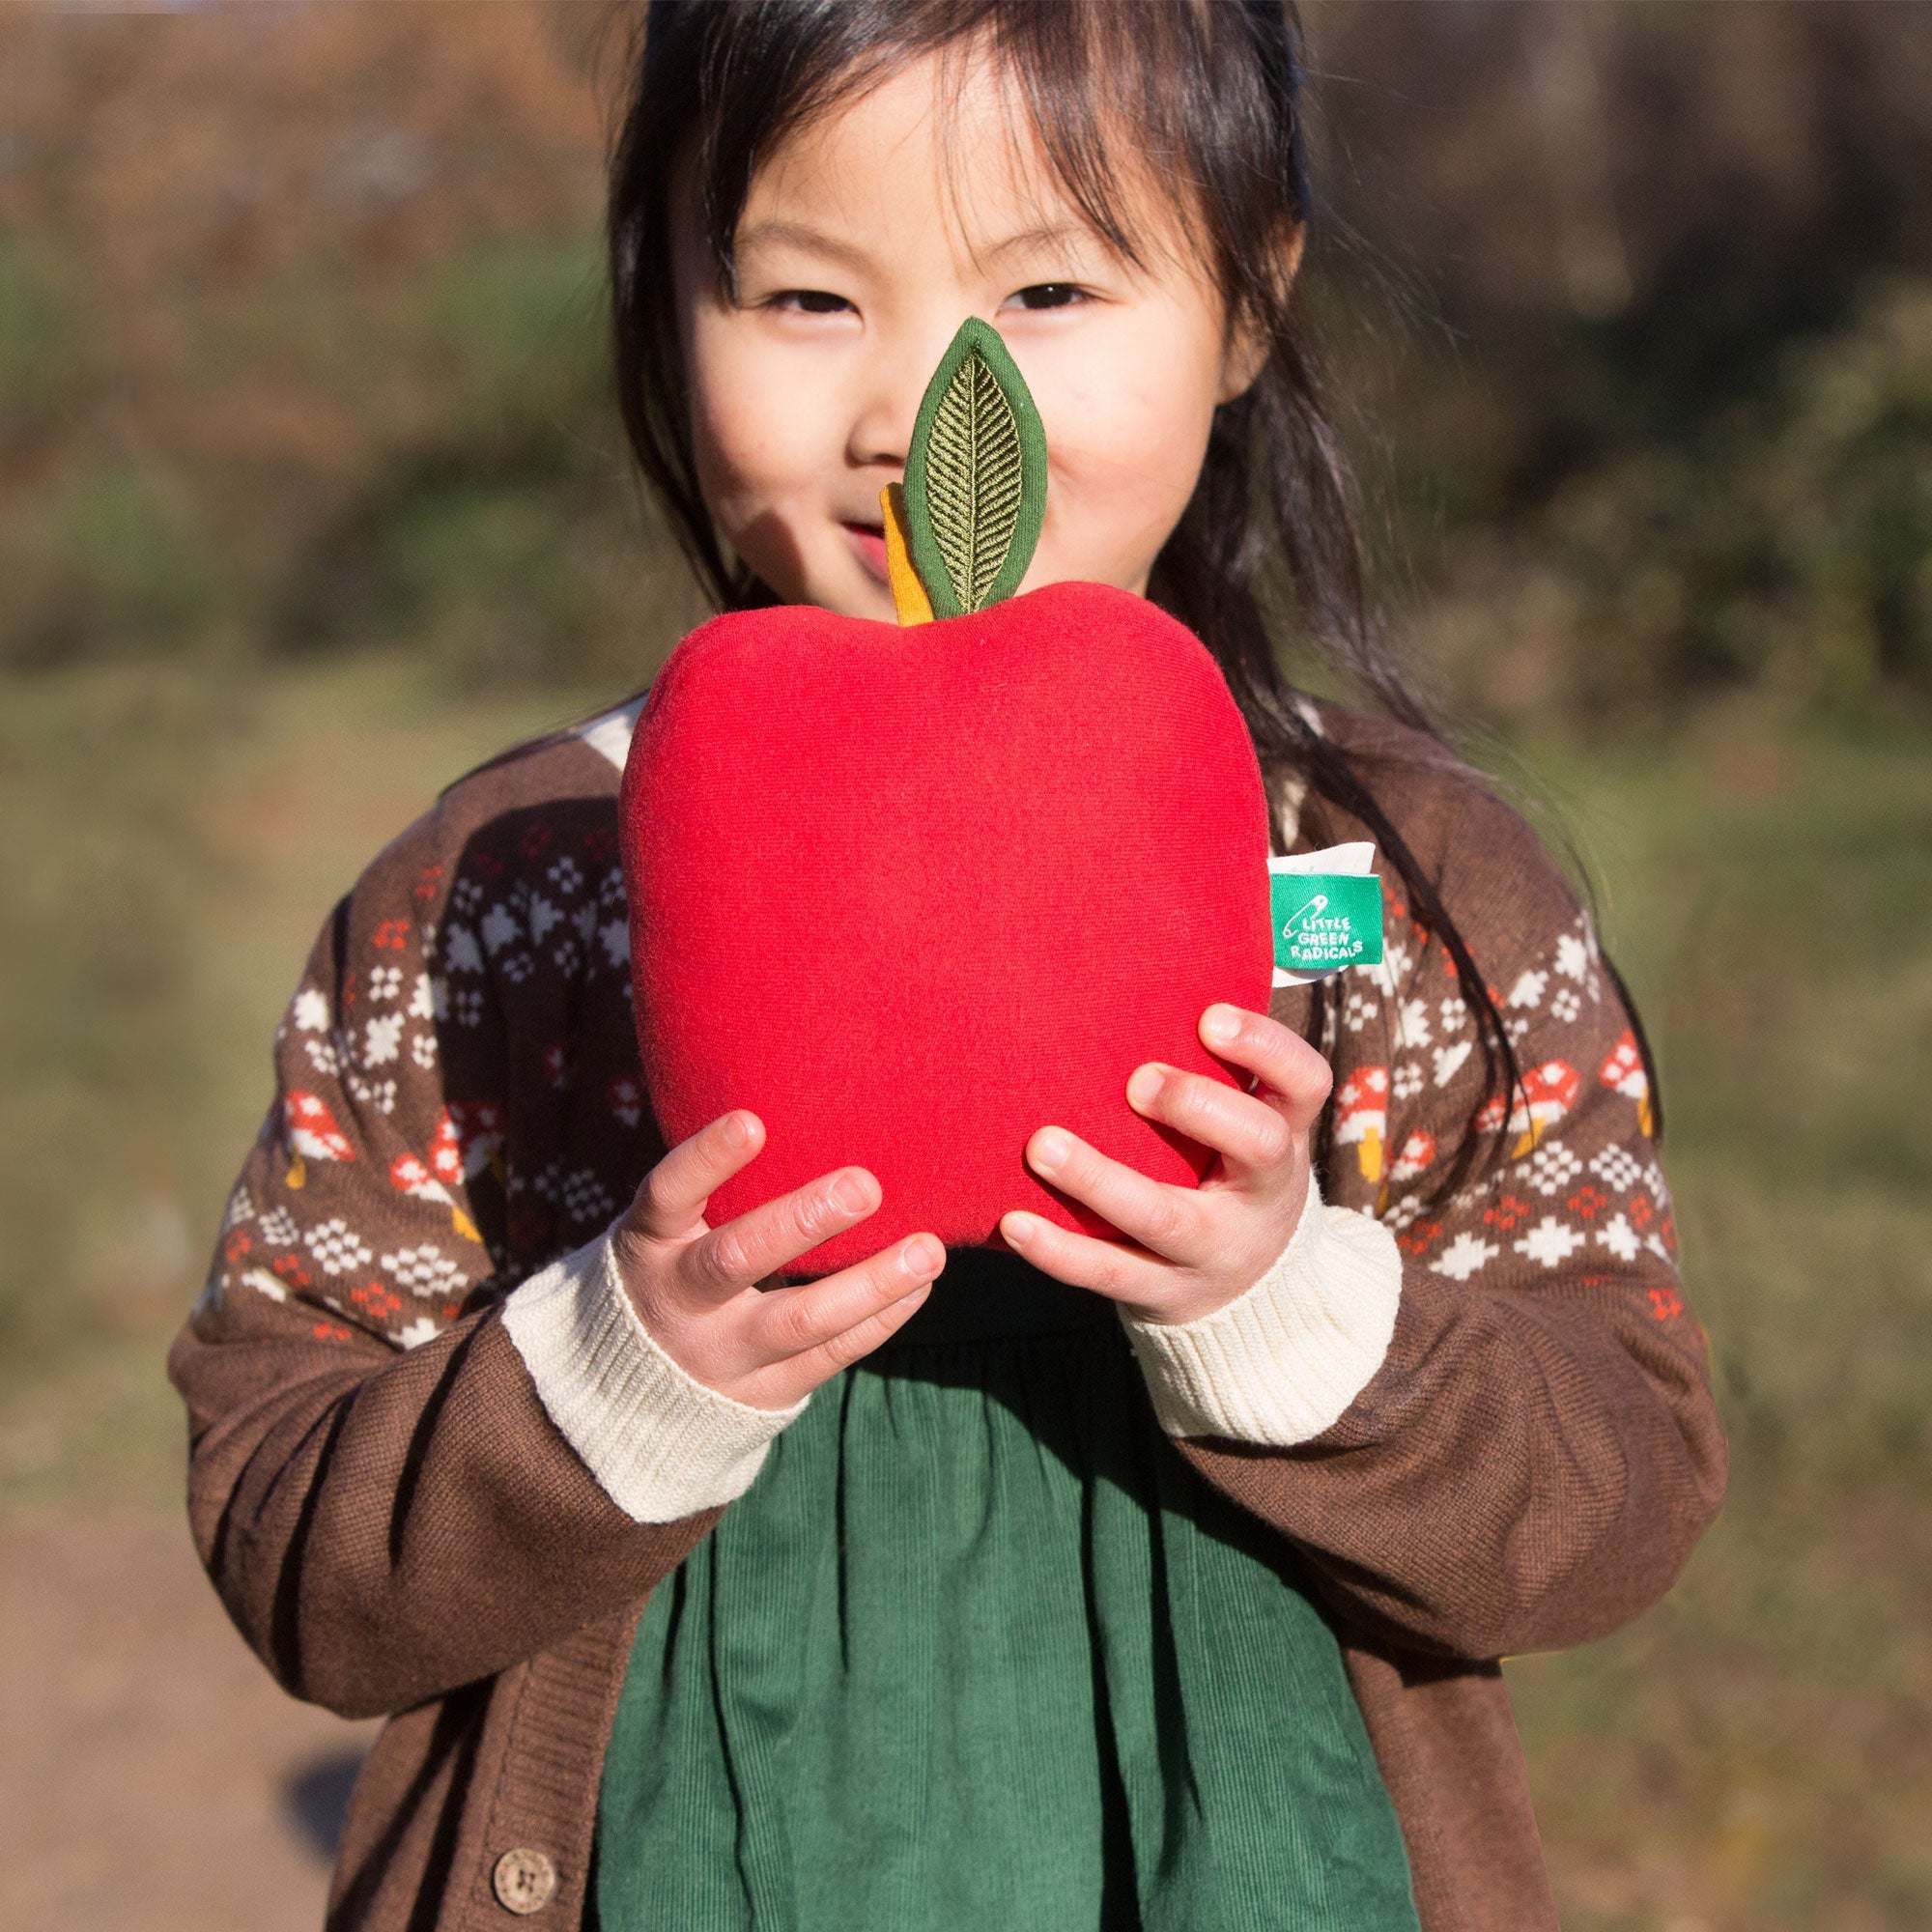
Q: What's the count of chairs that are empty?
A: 0